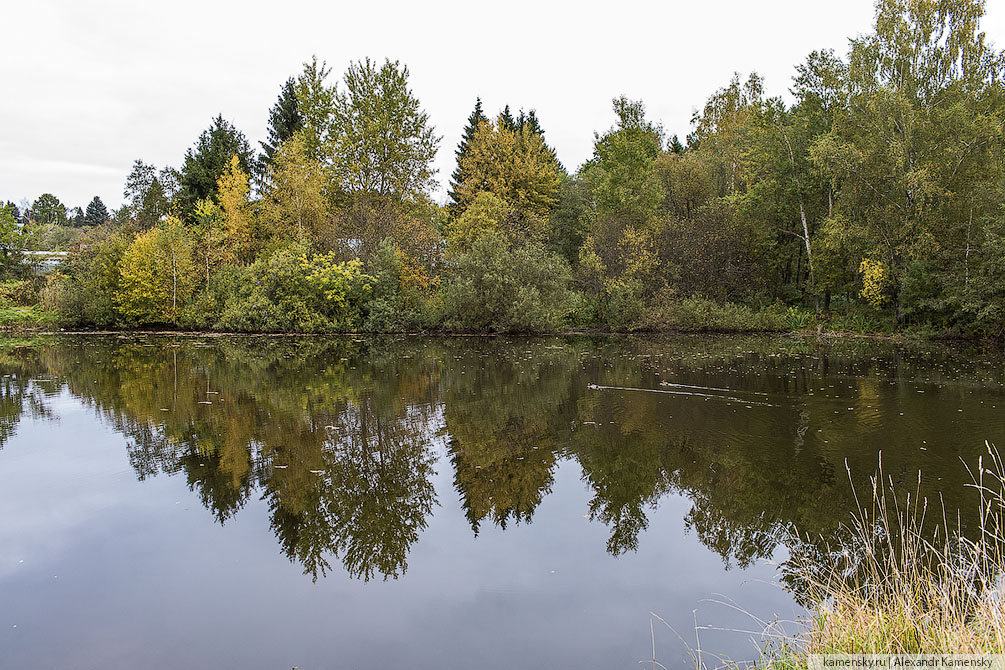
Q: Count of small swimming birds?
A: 2